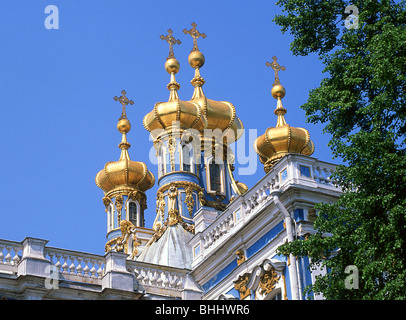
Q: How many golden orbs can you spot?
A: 4